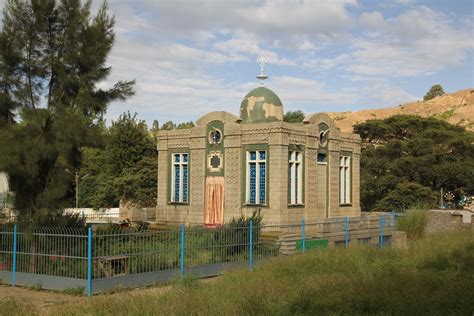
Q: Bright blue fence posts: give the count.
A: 7